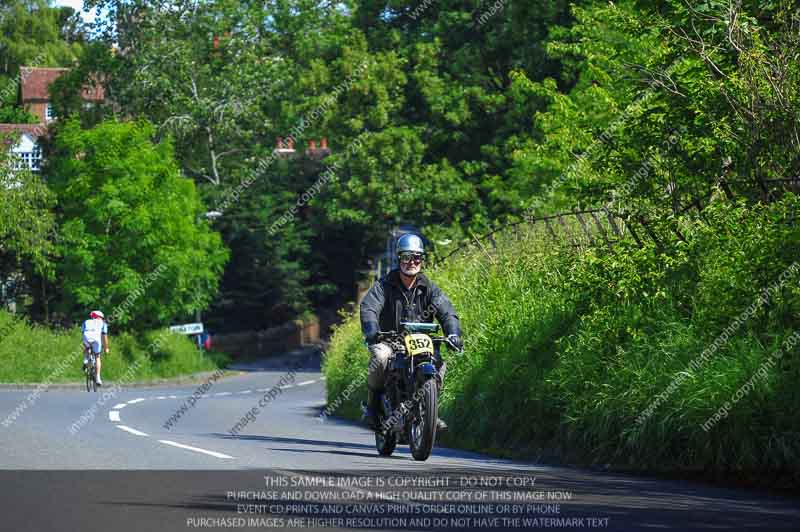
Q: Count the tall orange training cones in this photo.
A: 0